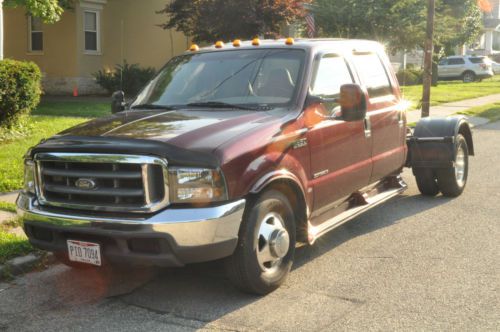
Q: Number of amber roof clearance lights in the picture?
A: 5